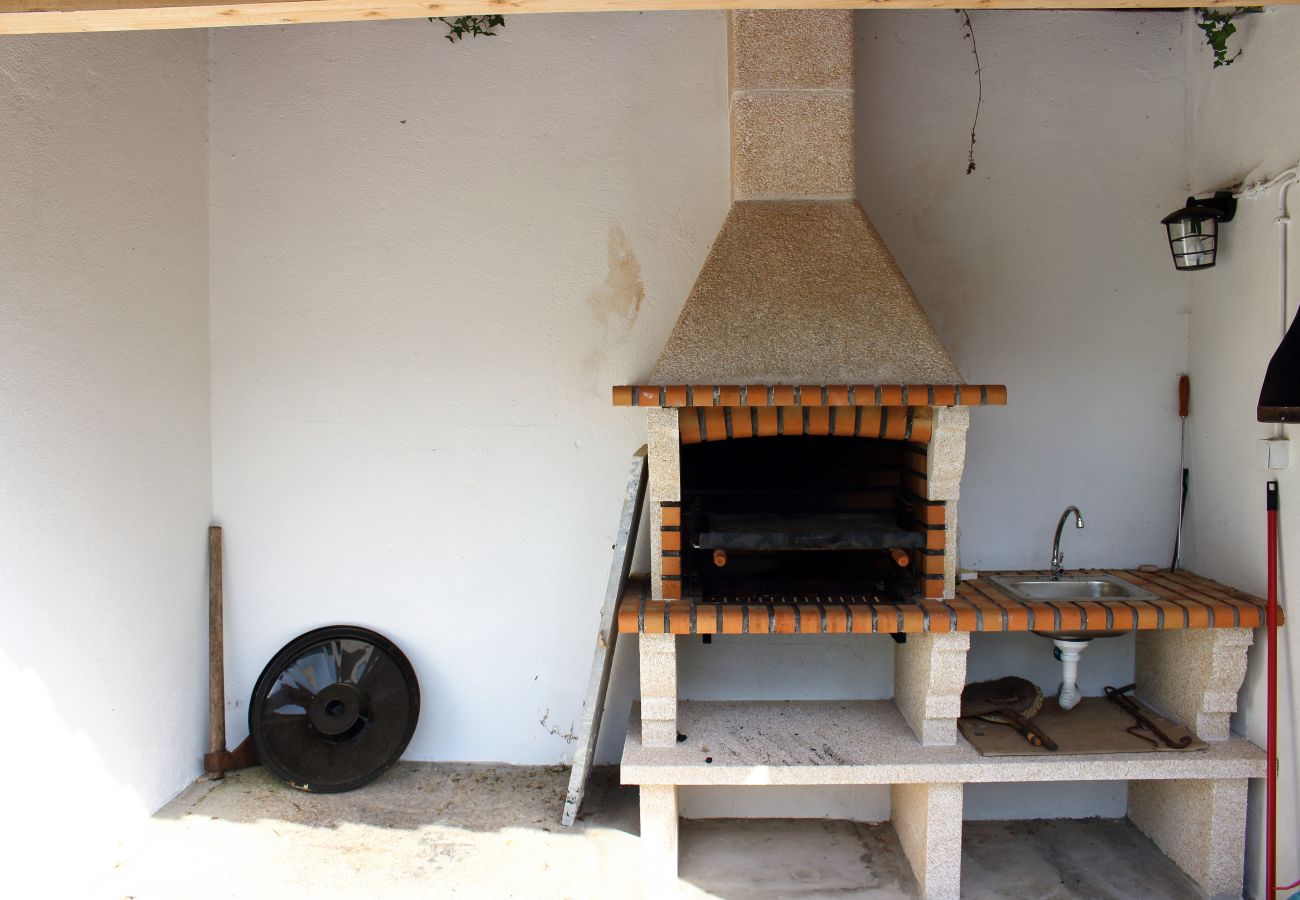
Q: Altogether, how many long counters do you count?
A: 2